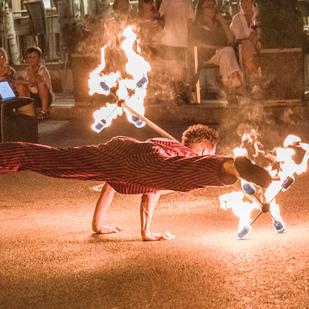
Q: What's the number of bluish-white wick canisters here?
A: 8